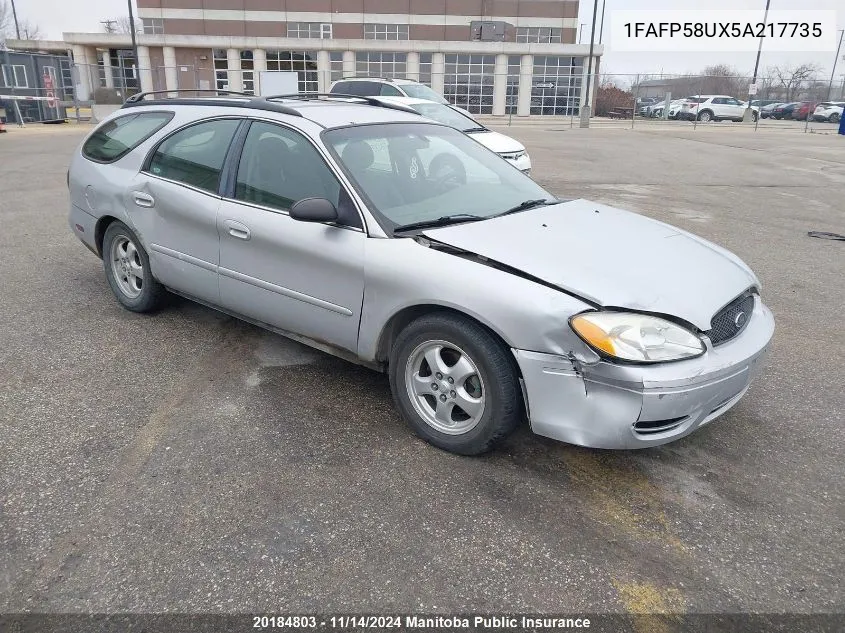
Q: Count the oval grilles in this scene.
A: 1